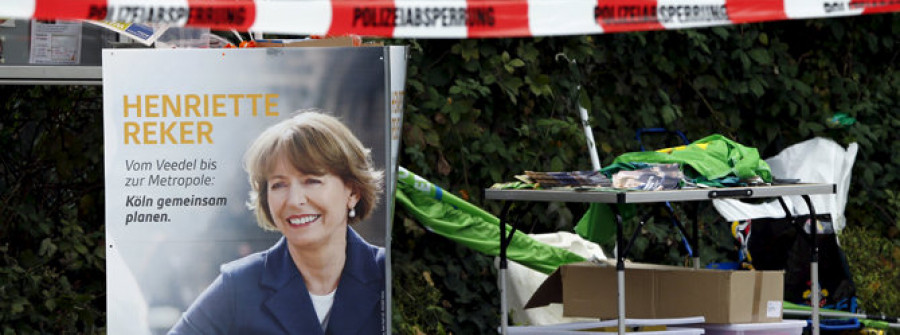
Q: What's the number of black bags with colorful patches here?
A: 1